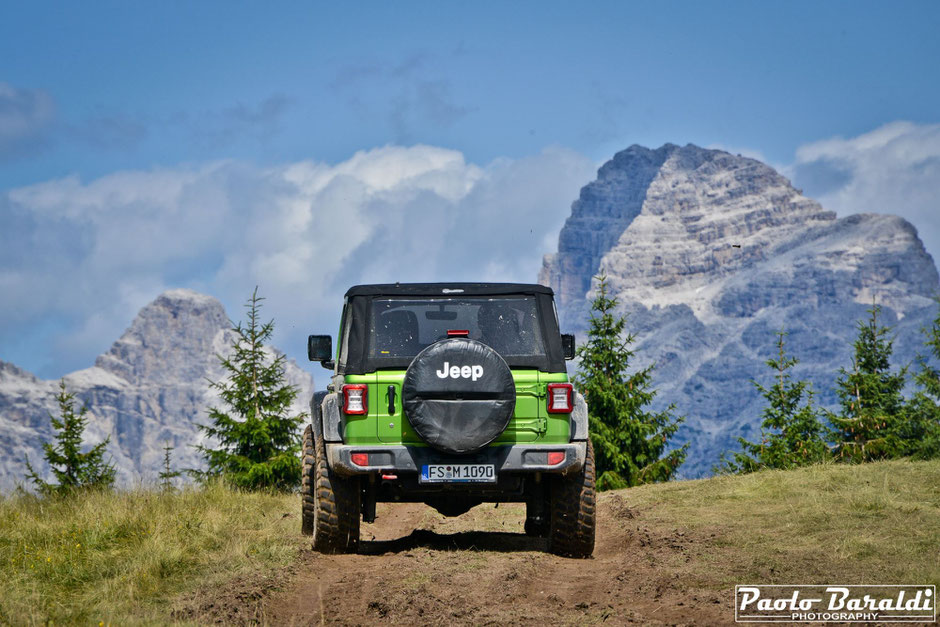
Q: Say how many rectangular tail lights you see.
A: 2